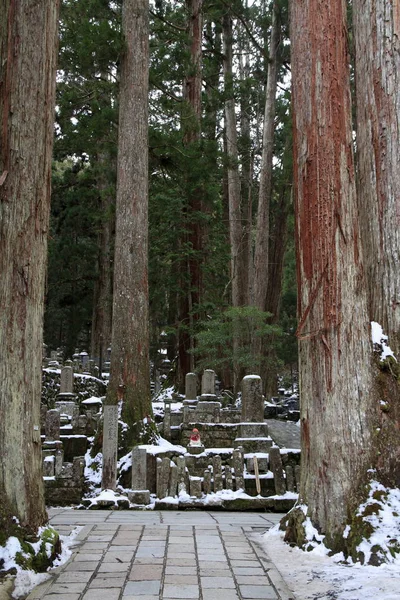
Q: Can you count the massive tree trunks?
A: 4